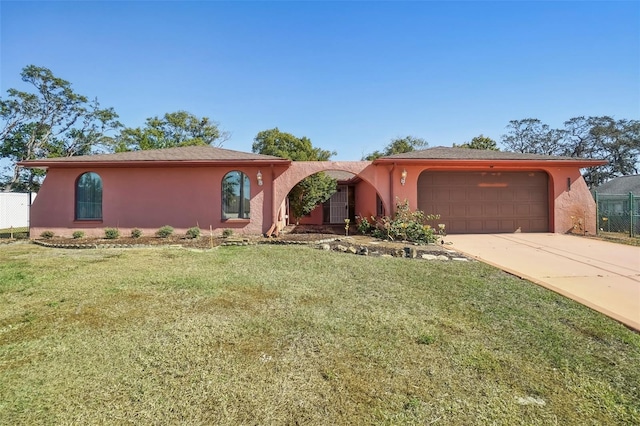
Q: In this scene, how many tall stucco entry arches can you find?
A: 1